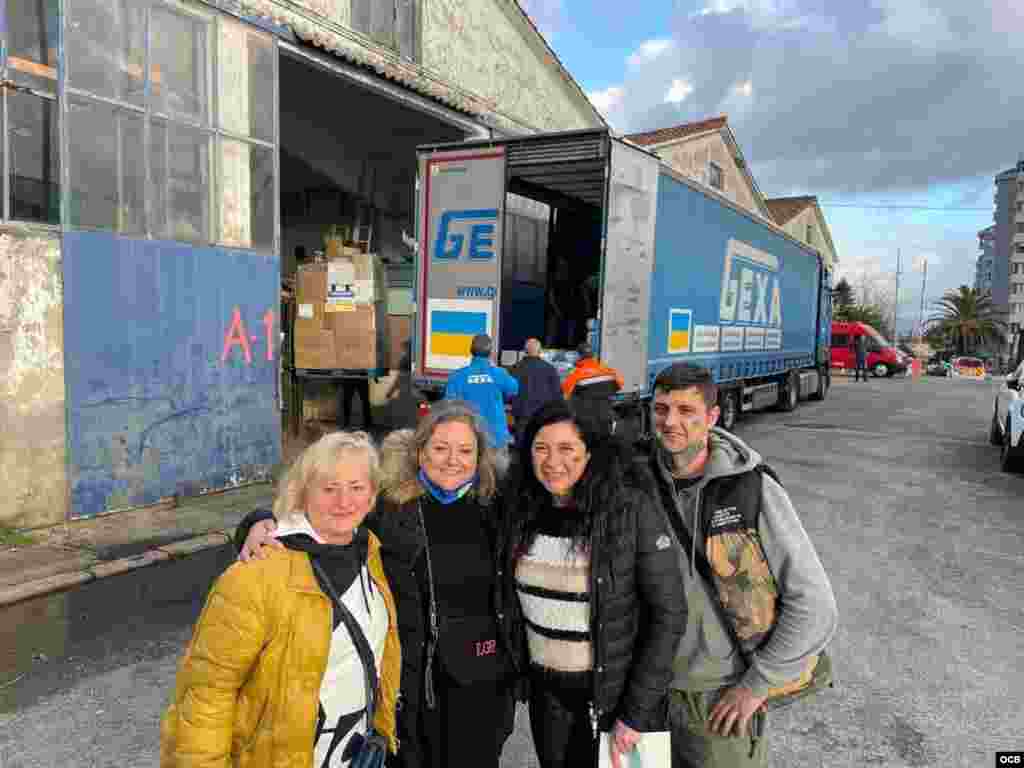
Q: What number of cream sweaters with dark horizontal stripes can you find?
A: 1